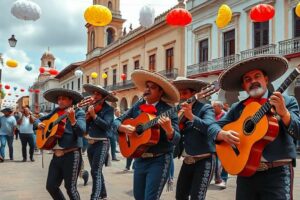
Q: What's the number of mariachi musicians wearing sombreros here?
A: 5